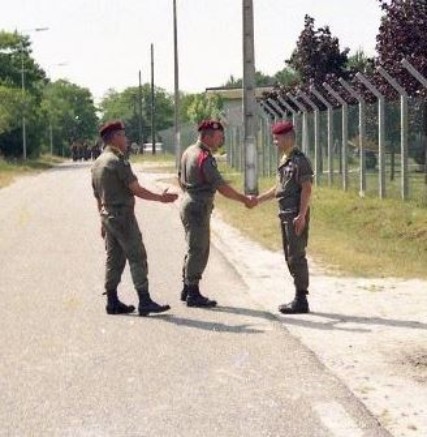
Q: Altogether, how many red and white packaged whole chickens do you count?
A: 0